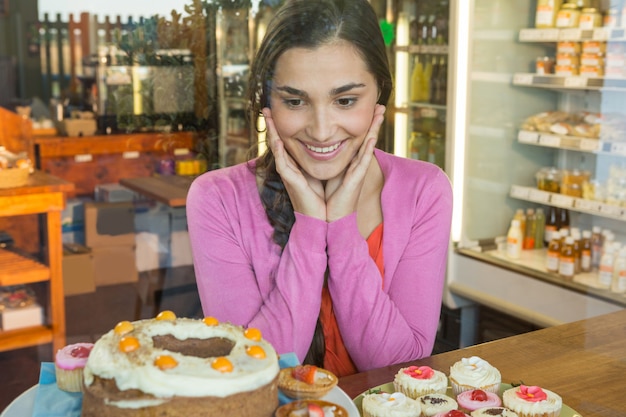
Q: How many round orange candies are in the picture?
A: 8